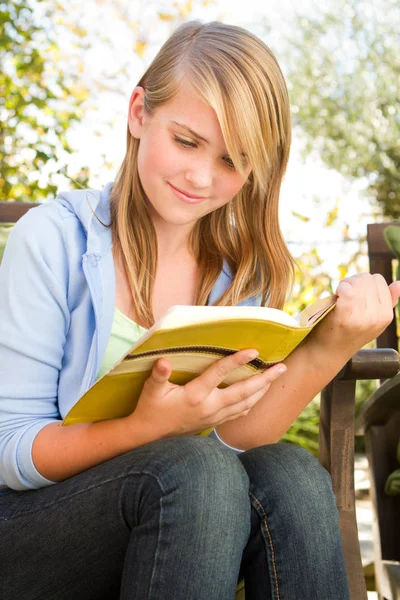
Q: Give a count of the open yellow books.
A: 1